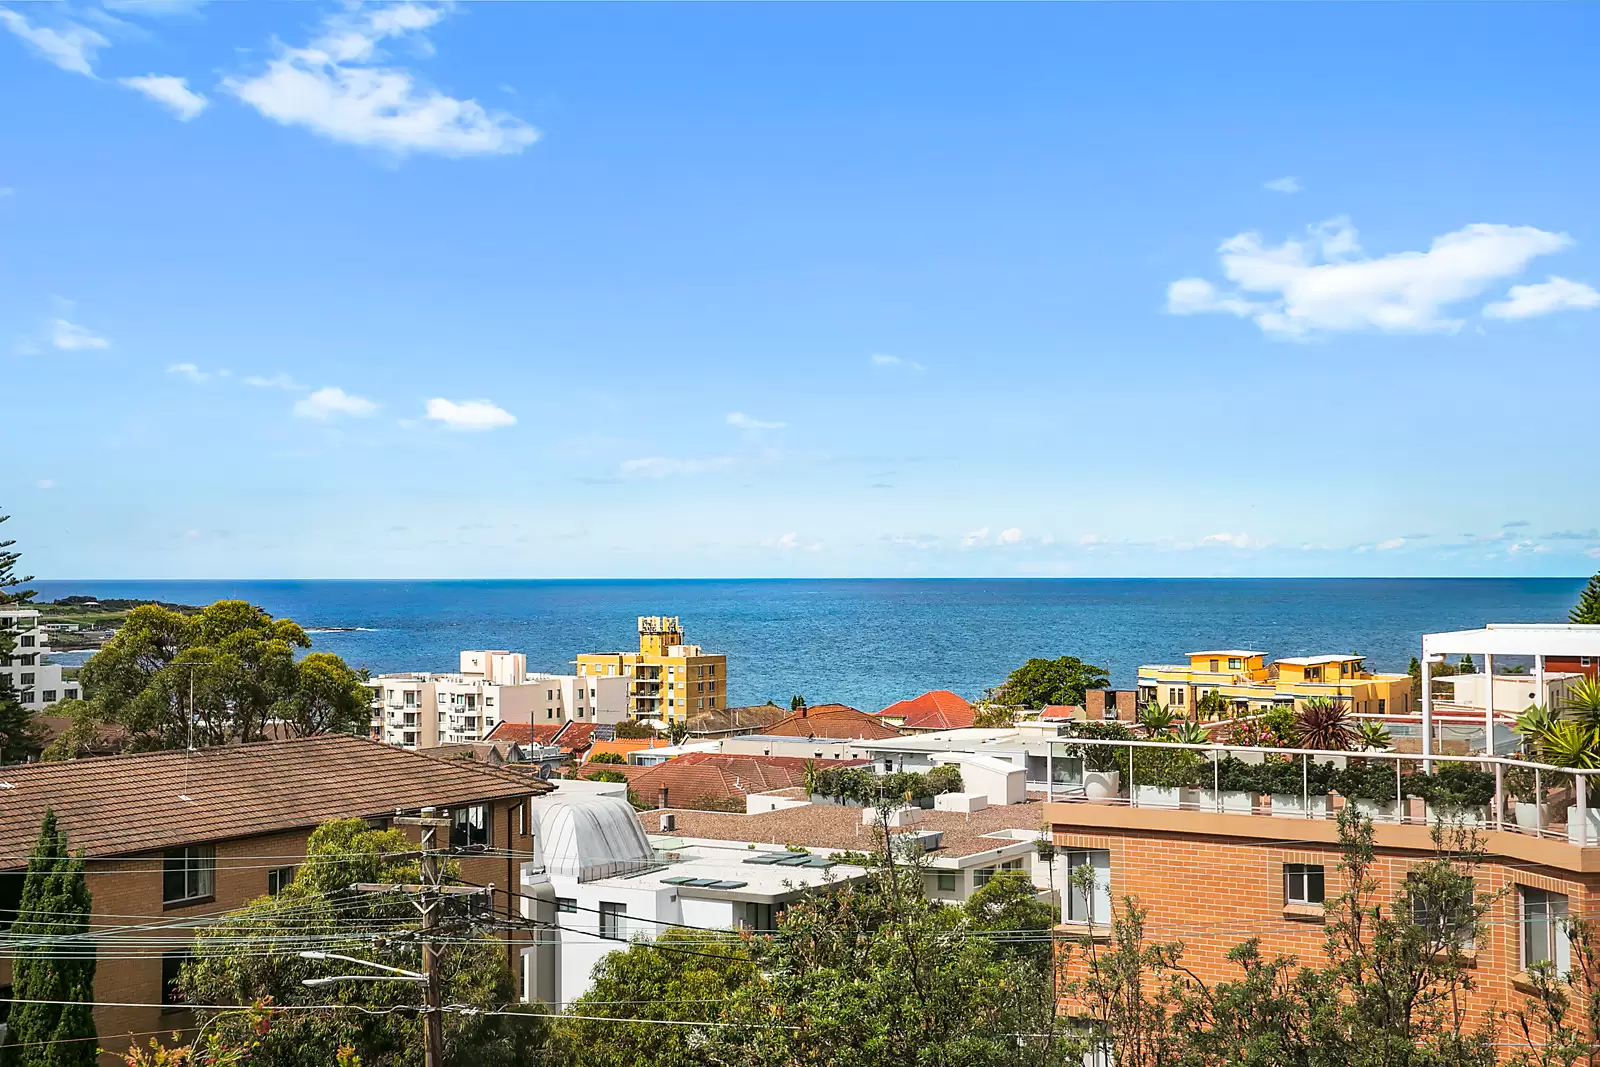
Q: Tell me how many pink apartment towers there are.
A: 0